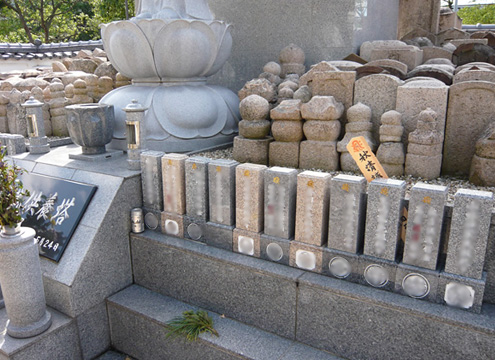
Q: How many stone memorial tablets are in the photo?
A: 11